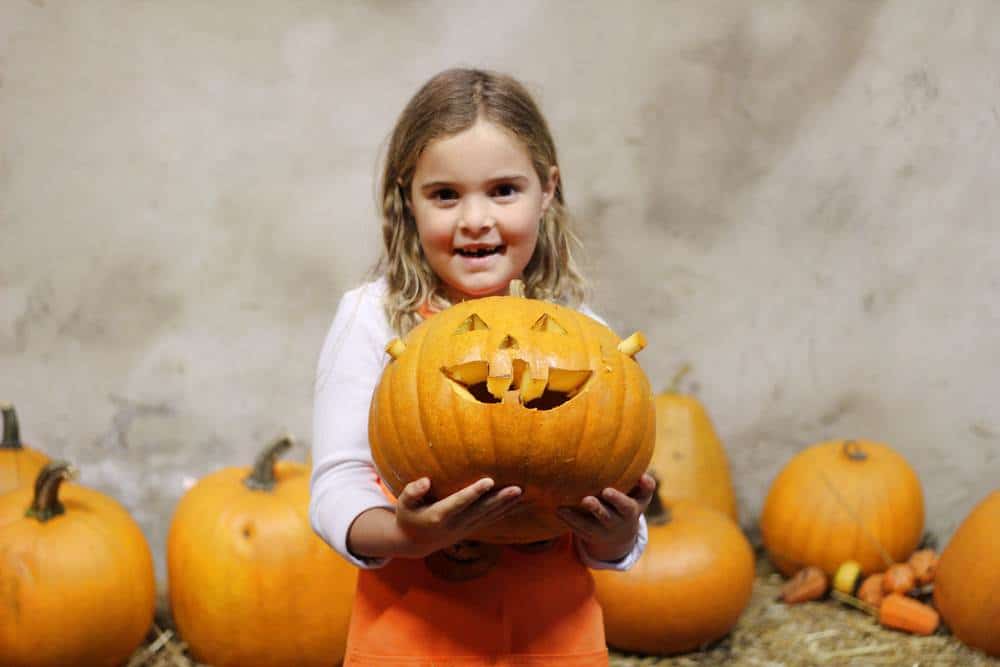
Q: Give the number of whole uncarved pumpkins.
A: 7